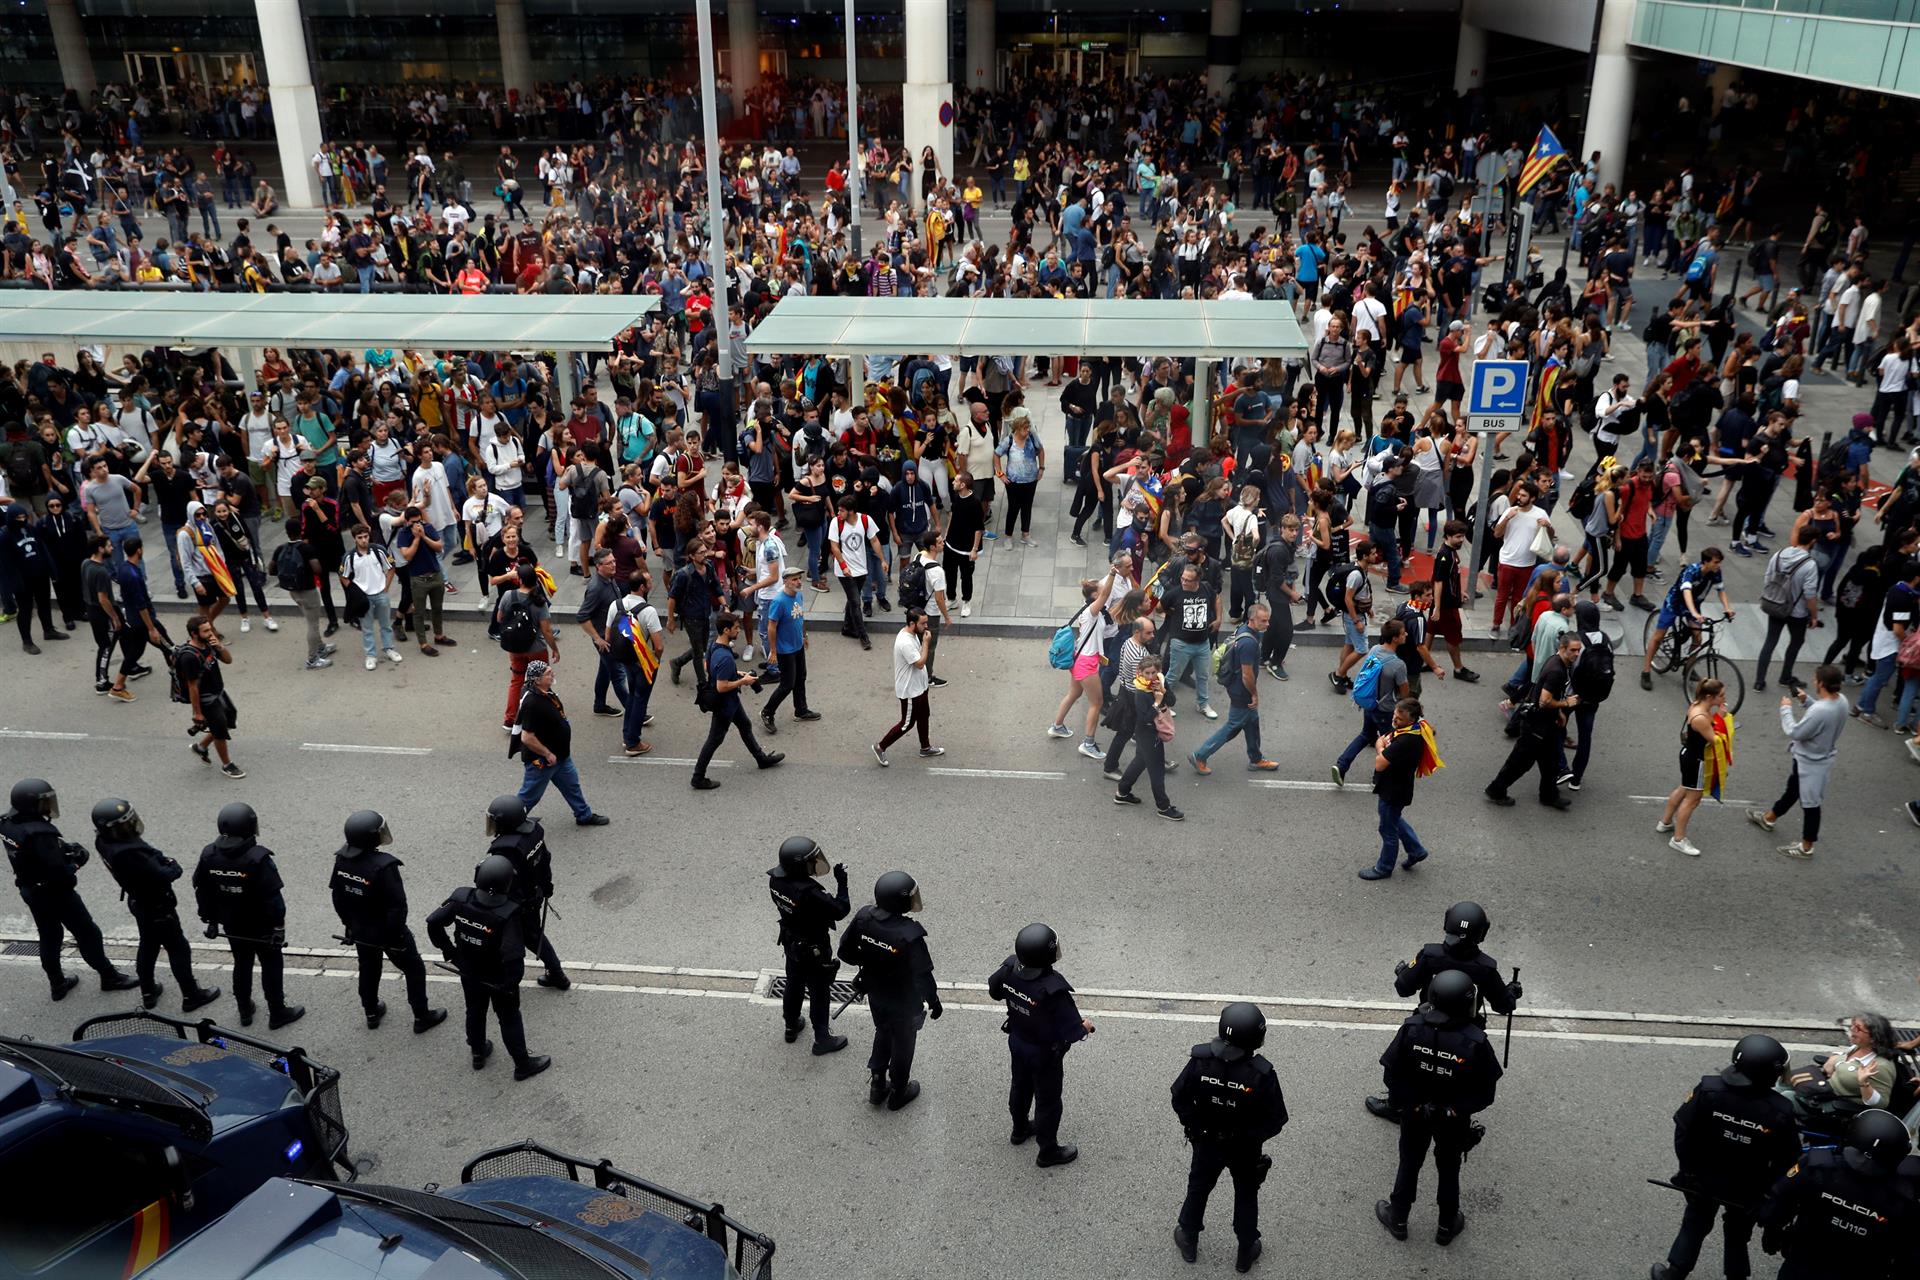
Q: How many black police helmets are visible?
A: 14